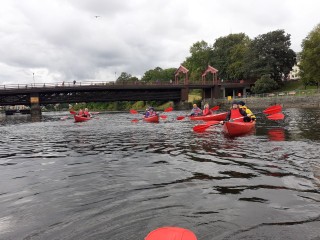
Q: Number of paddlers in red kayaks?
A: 8